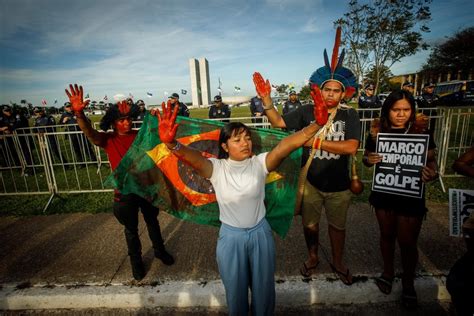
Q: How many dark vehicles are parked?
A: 1